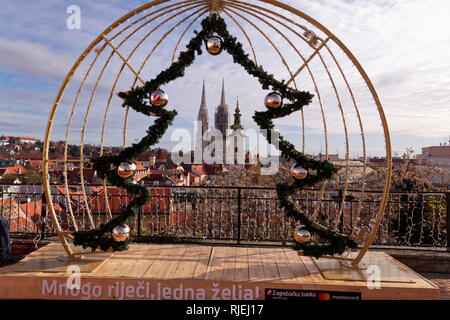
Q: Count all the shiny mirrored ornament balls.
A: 7